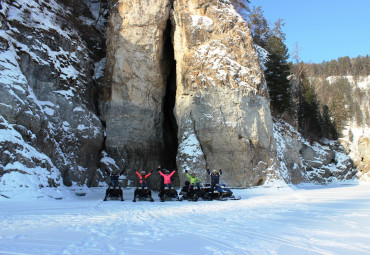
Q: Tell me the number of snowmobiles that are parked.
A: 5